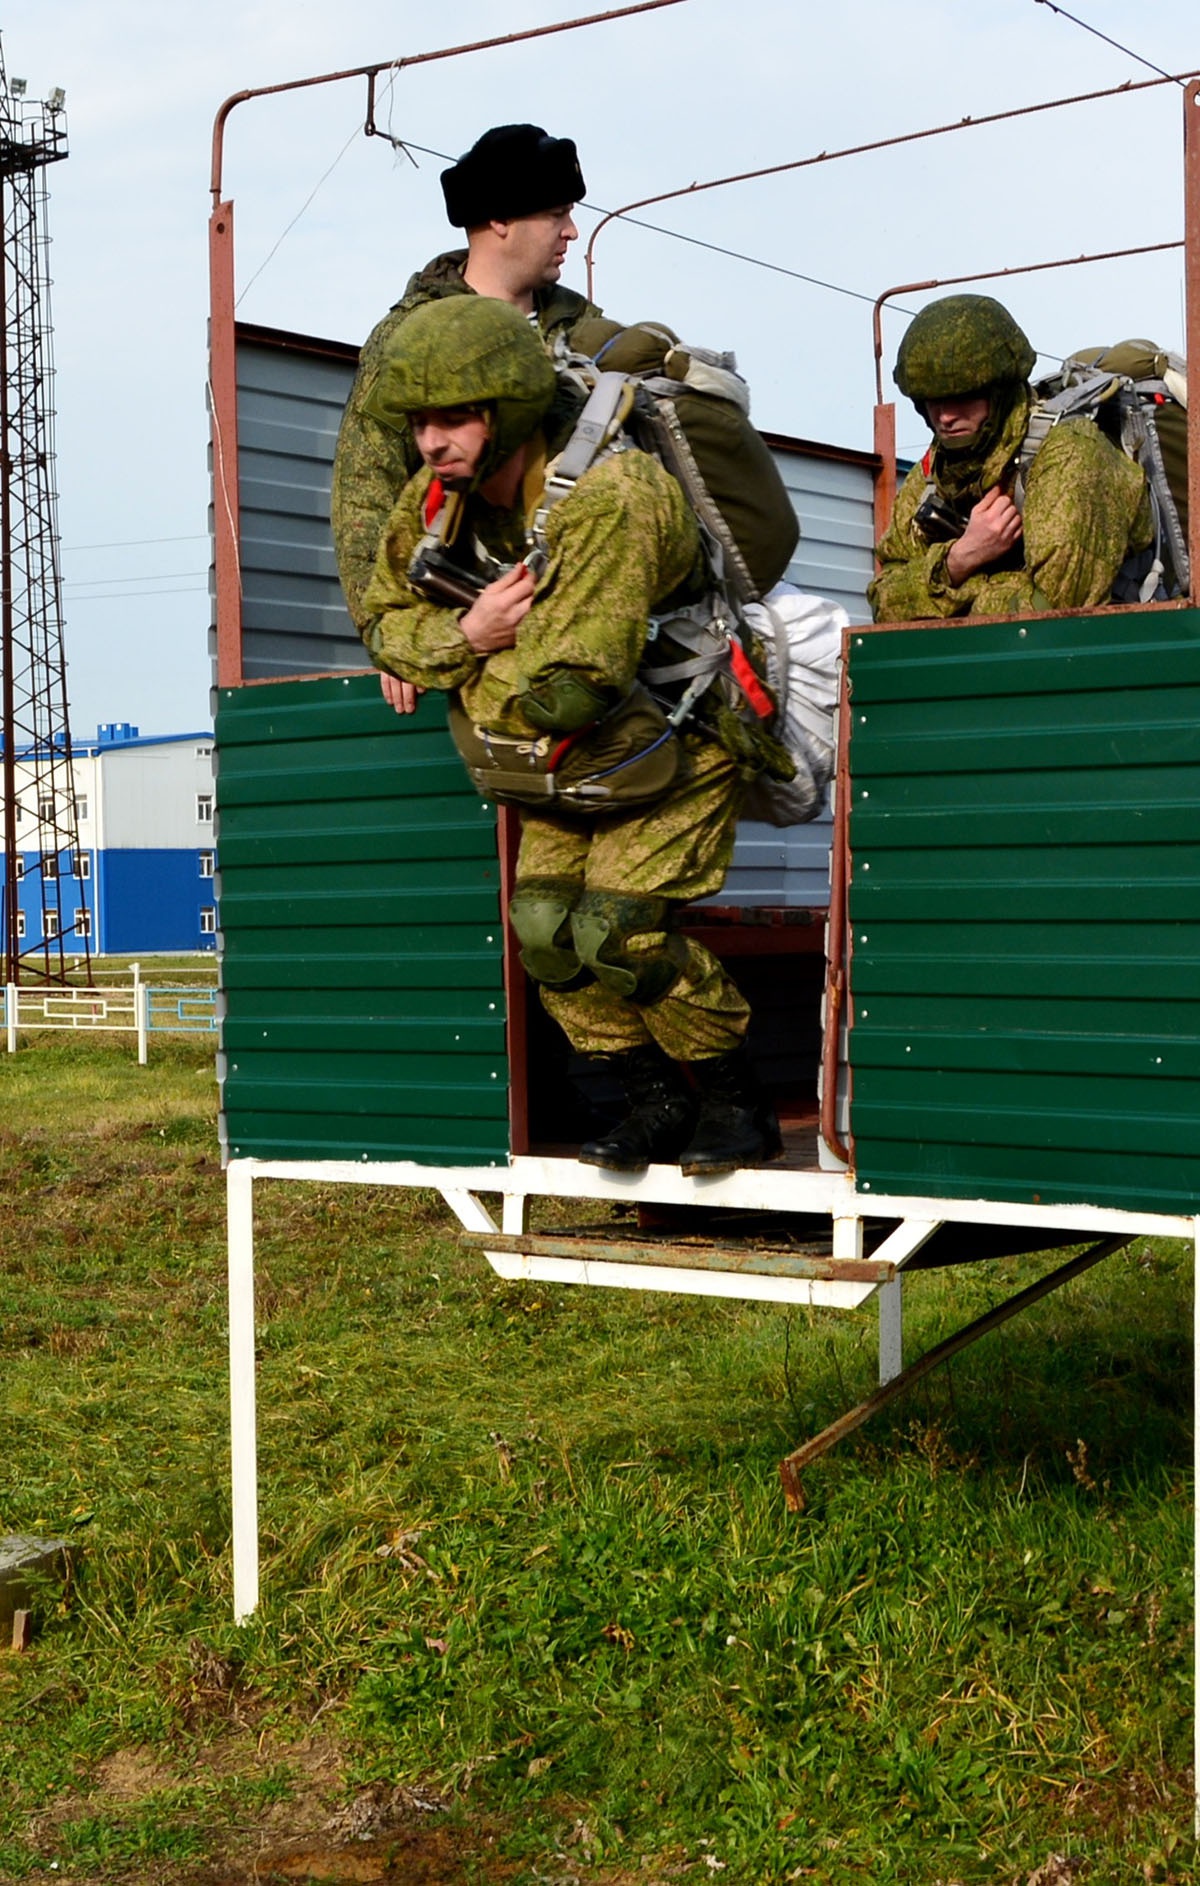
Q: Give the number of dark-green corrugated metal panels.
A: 2